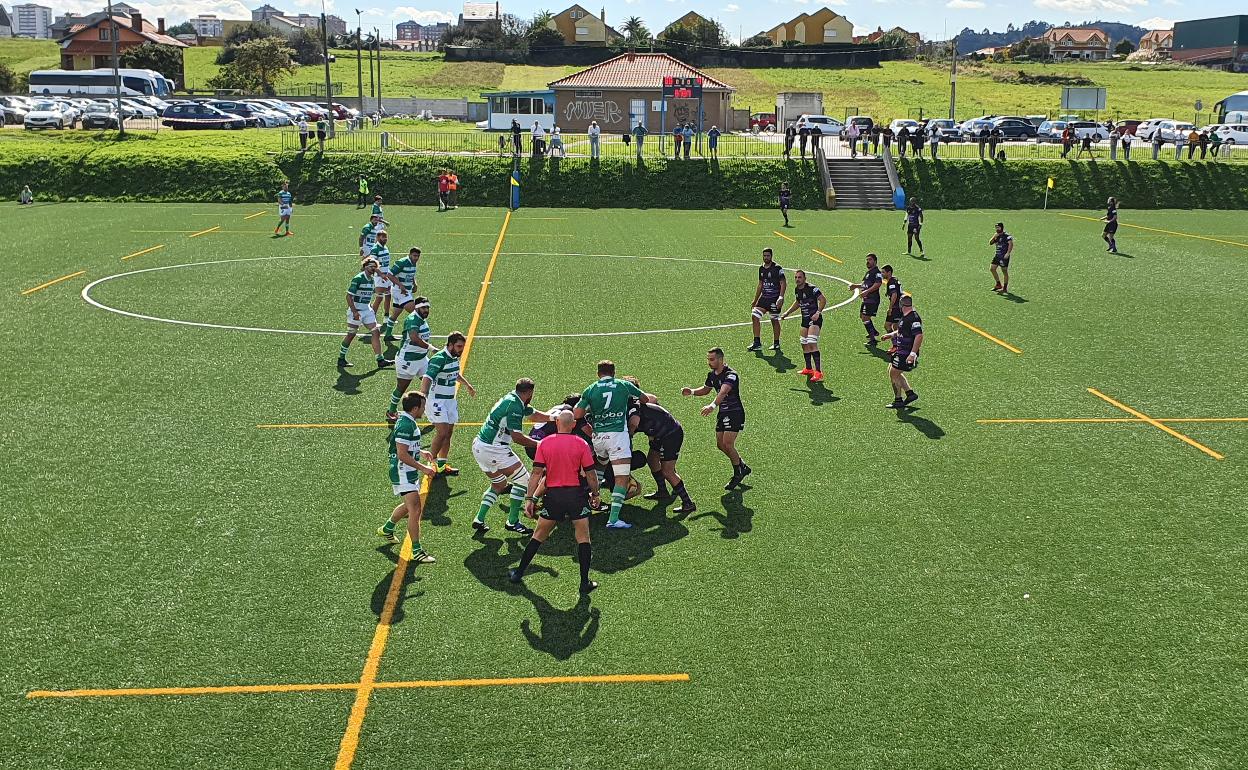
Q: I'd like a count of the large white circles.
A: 1